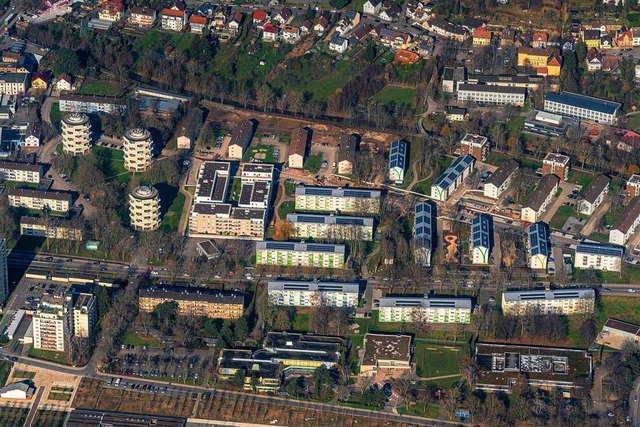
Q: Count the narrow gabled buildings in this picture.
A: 13